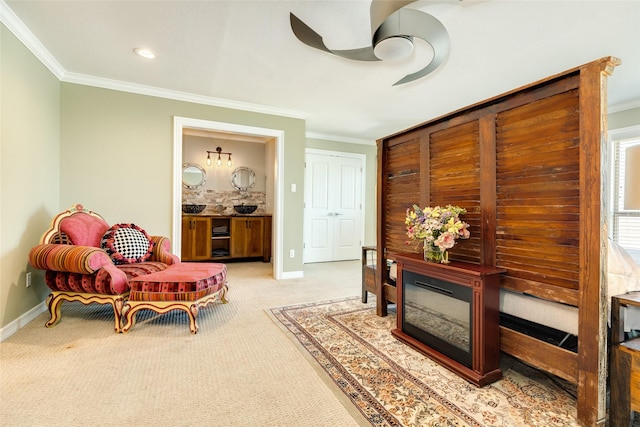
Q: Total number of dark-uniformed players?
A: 0